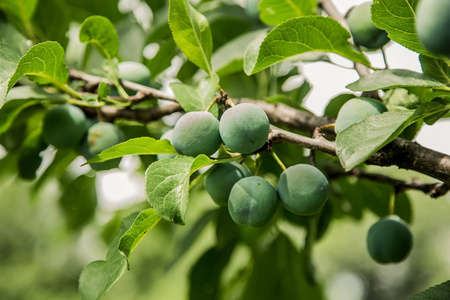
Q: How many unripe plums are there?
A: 13